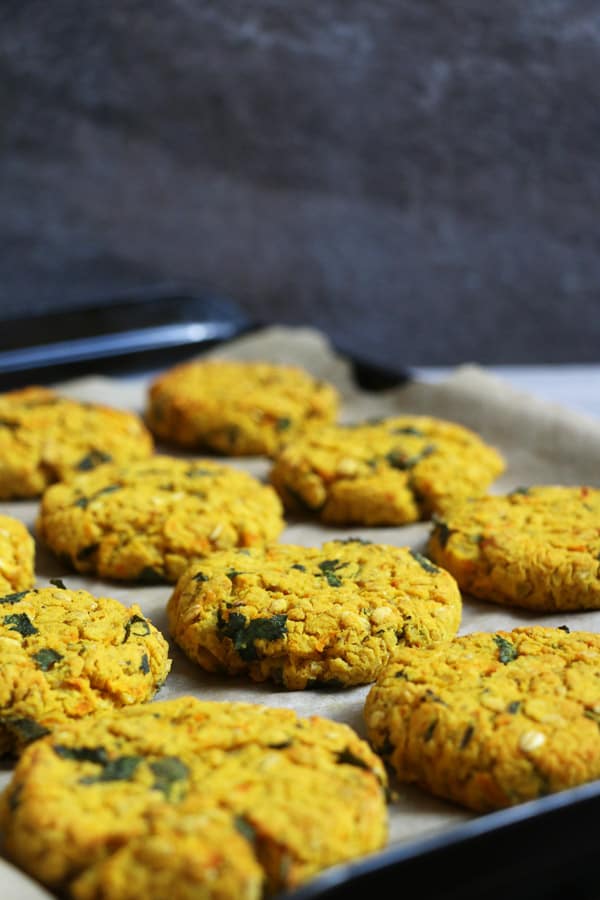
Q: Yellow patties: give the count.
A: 10